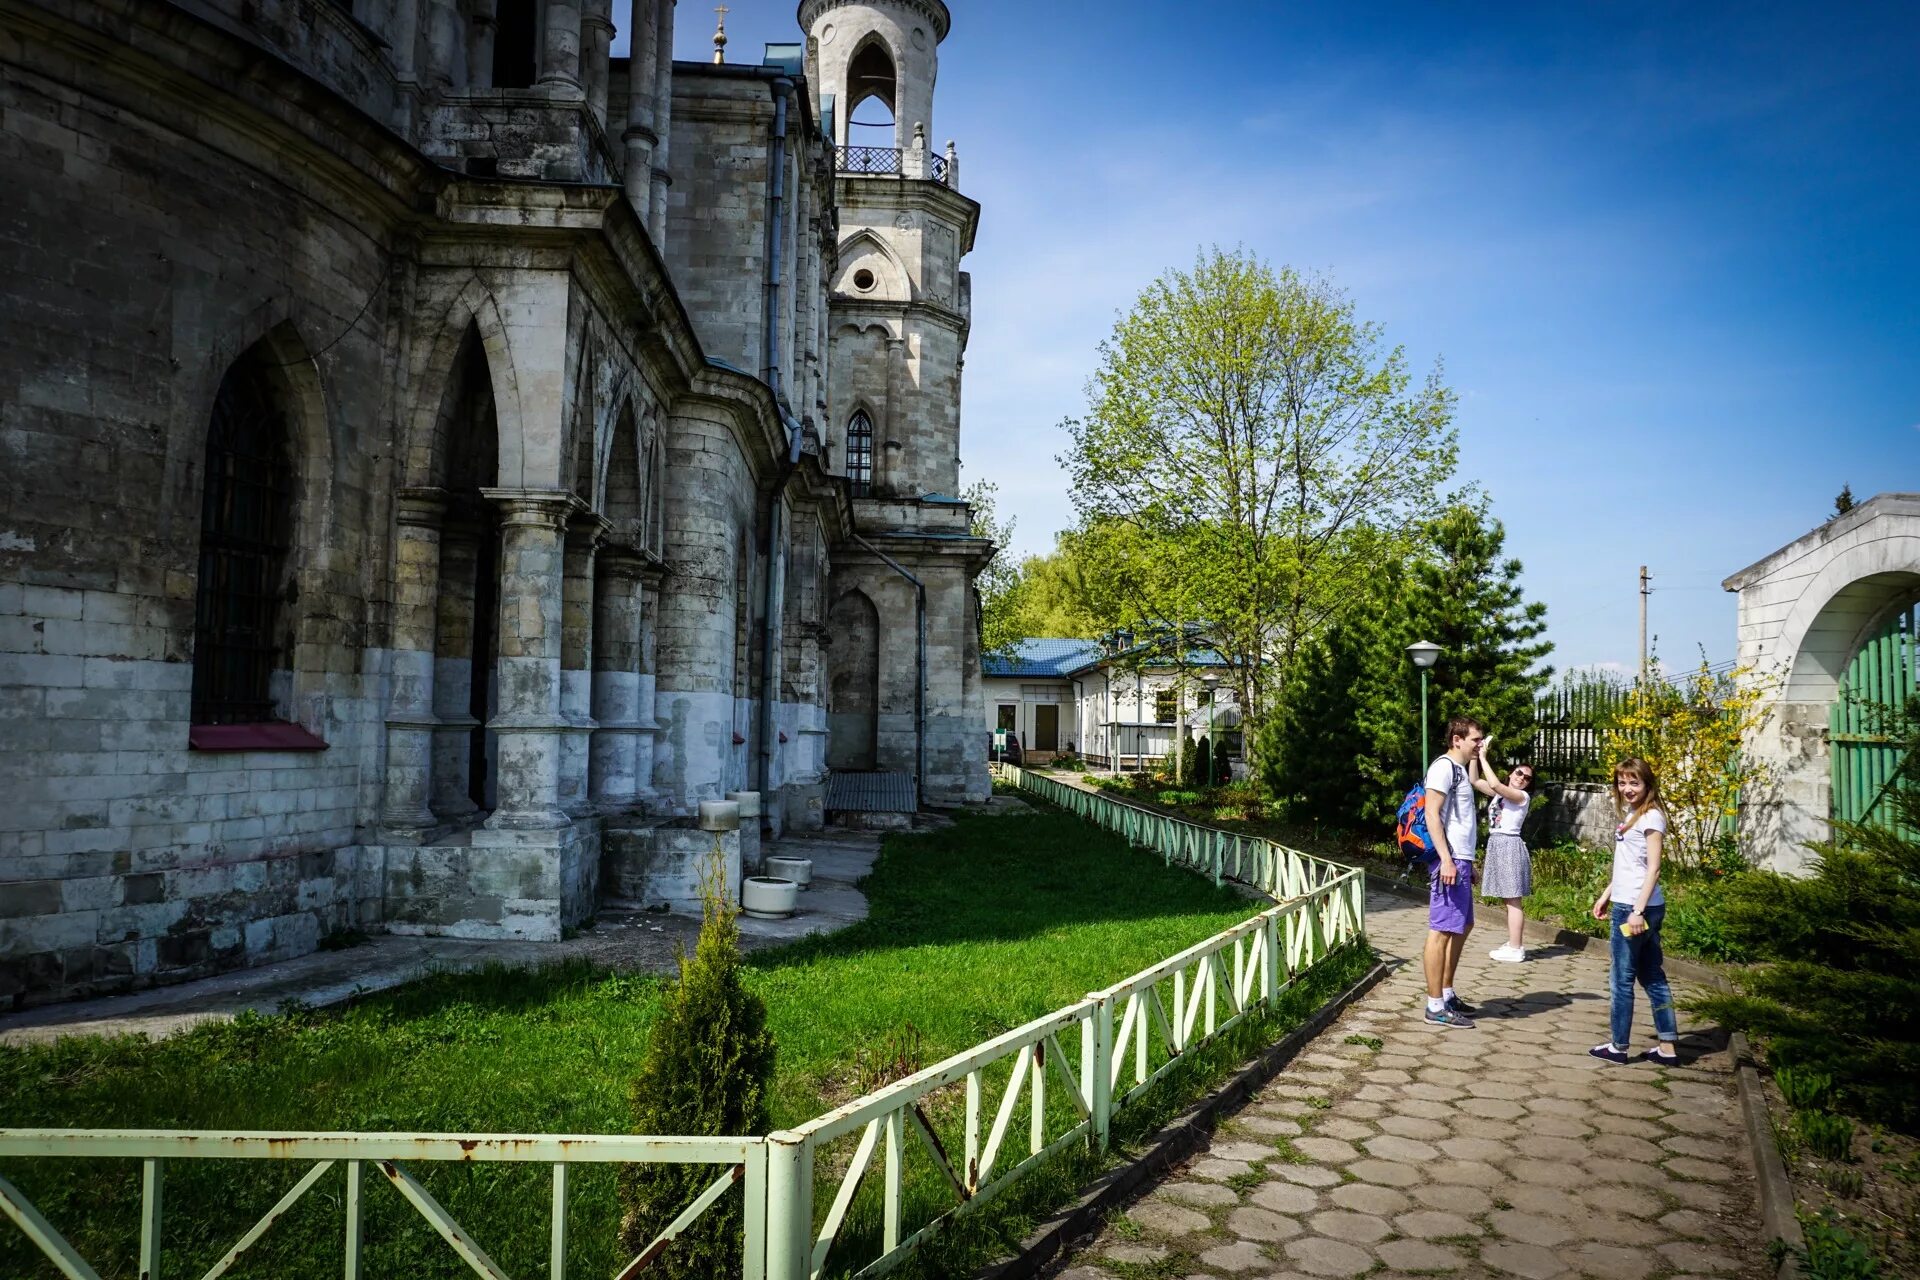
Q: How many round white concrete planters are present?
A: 4